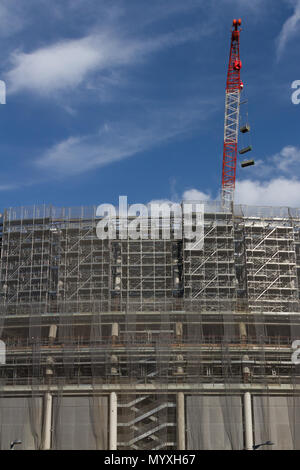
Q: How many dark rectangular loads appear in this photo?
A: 3